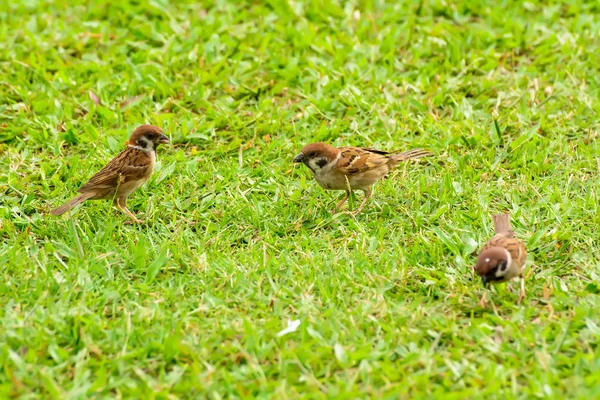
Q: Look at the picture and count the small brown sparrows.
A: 3